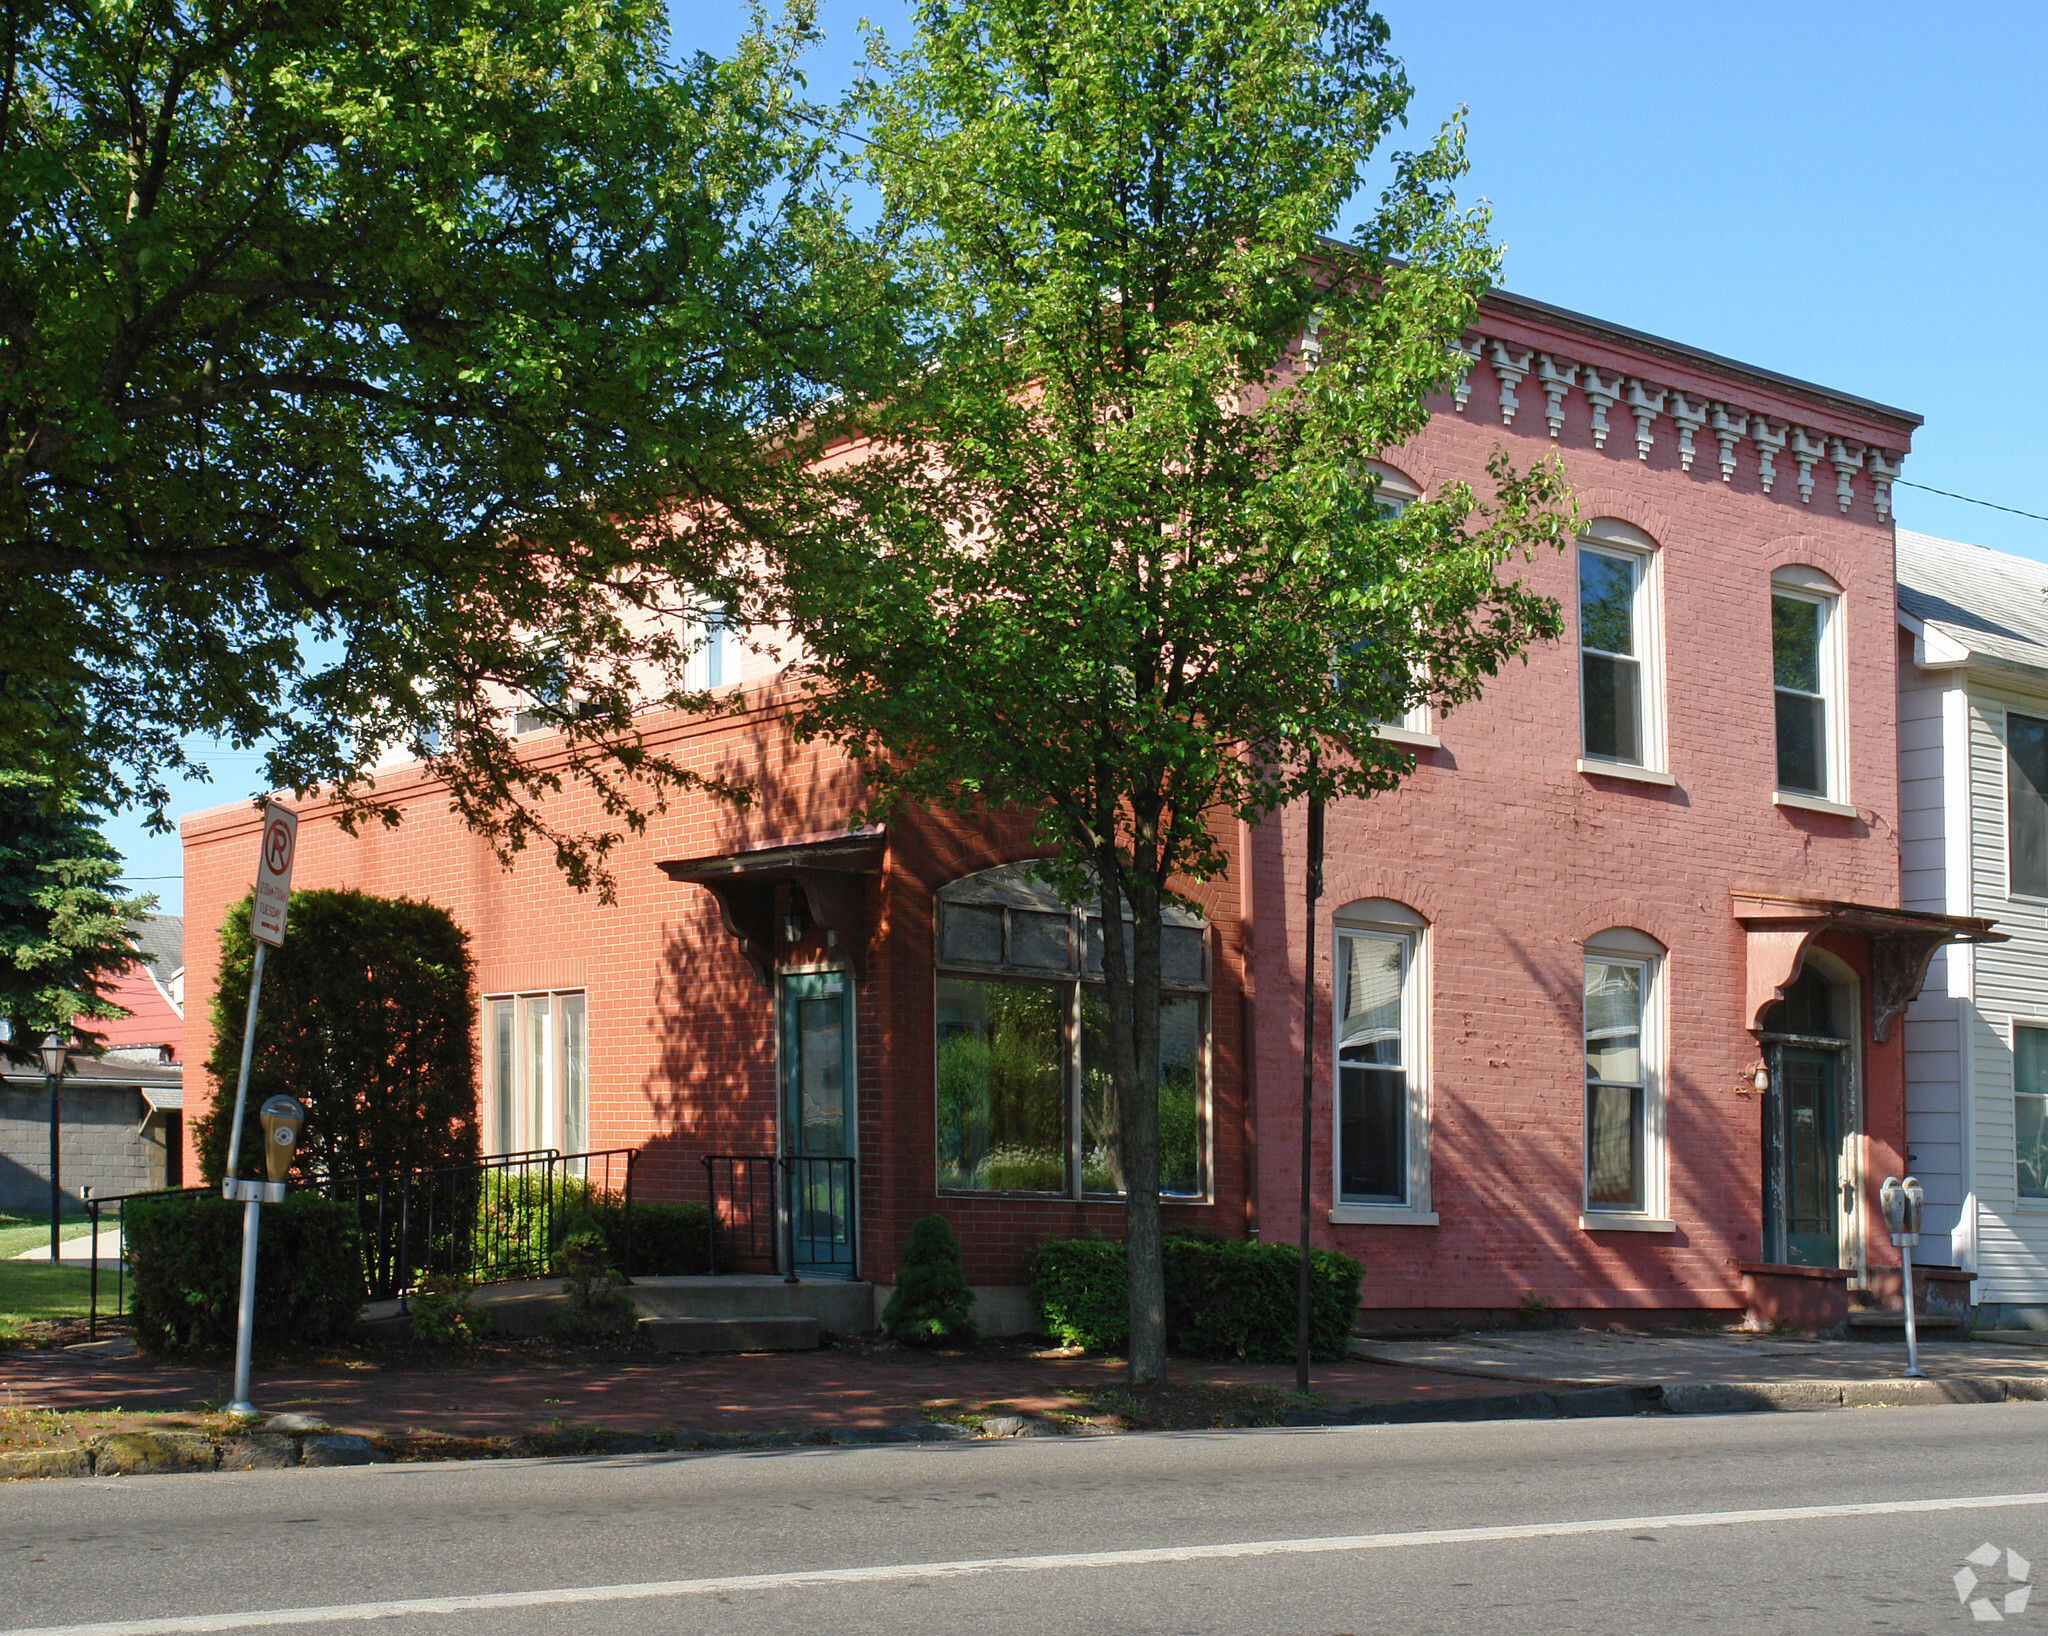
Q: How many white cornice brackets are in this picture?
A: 12